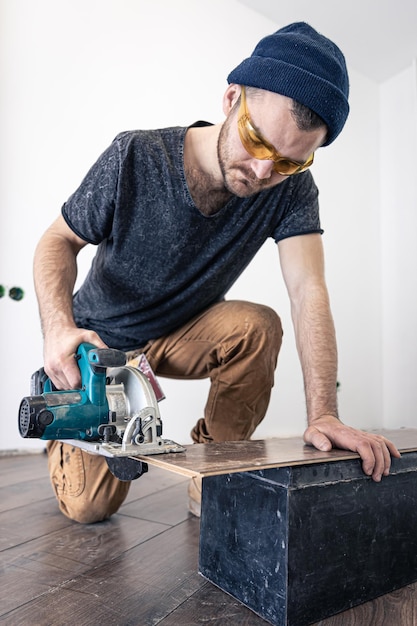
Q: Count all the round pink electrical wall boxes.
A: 0